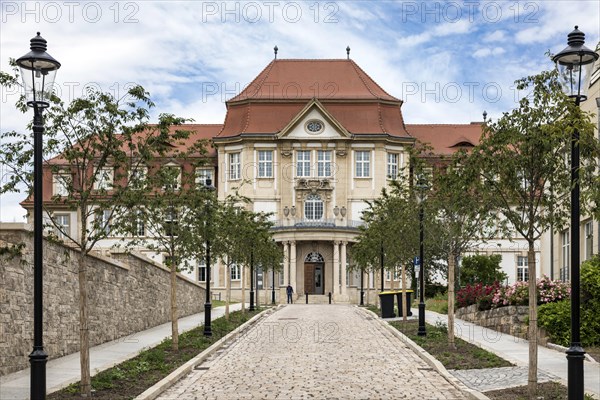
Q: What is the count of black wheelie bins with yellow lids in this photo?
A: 2